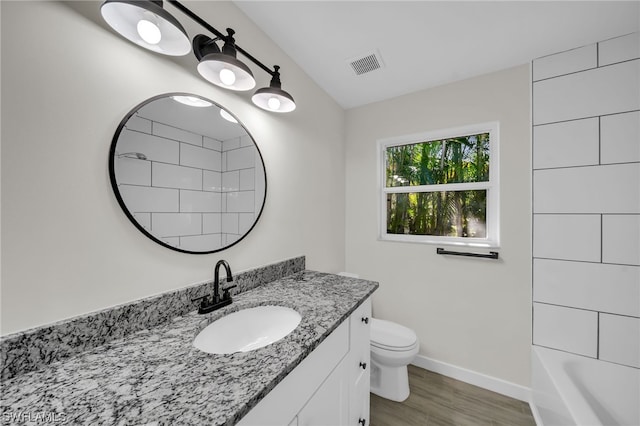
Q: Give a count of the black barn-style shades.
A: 3